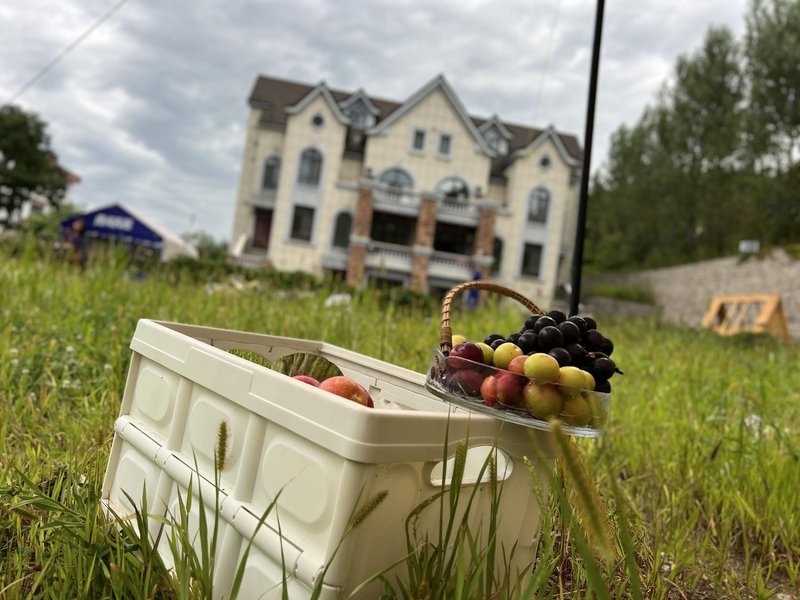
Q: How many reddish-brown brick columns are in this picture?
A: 3